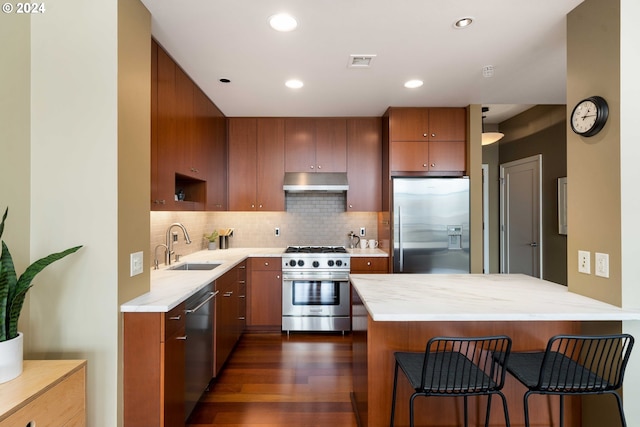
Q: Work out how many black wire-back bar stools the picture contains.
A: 2